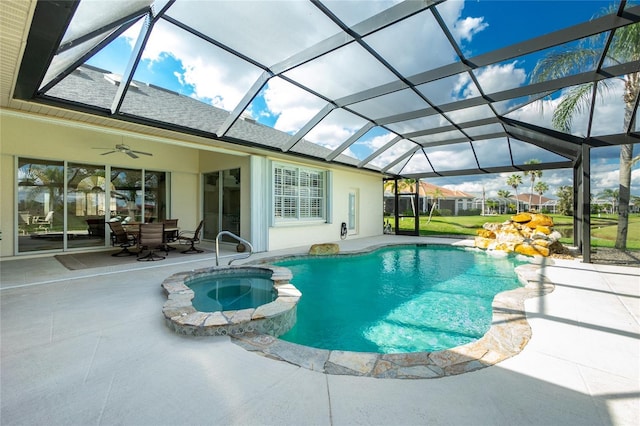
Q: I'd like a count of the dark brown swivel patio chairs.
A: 4